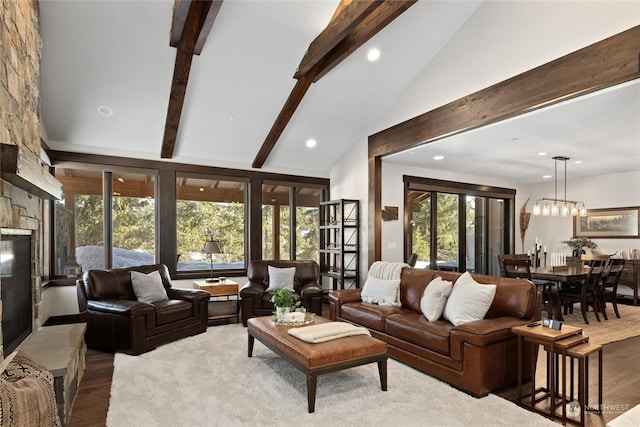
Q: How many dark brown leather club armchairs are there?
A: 2